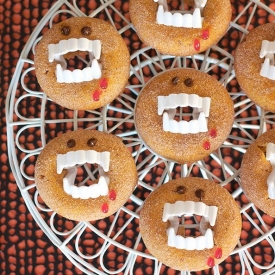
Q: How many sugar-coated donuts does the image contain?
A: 7